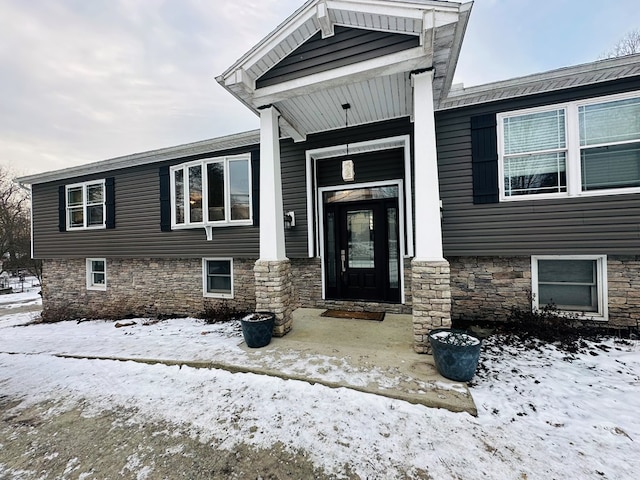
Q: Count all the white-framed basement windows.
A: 3